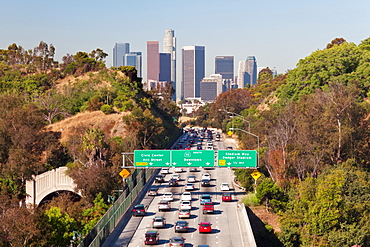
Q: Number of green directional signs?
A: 3